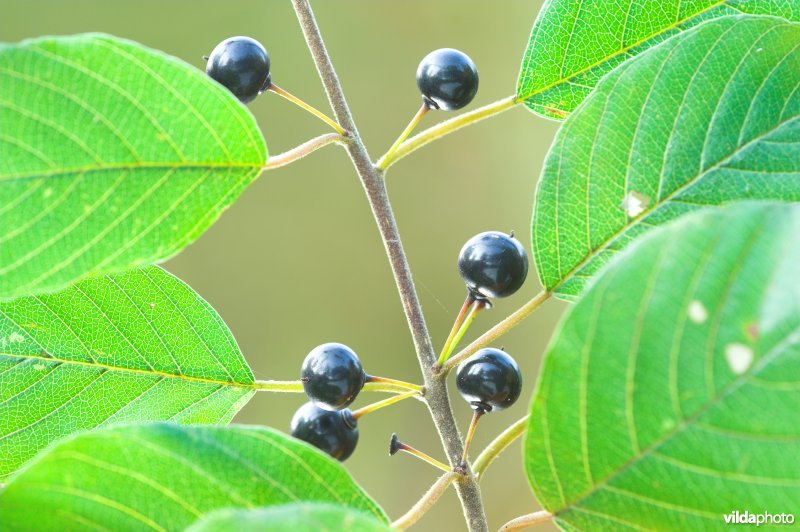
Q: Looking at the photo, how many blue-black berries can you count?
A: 6